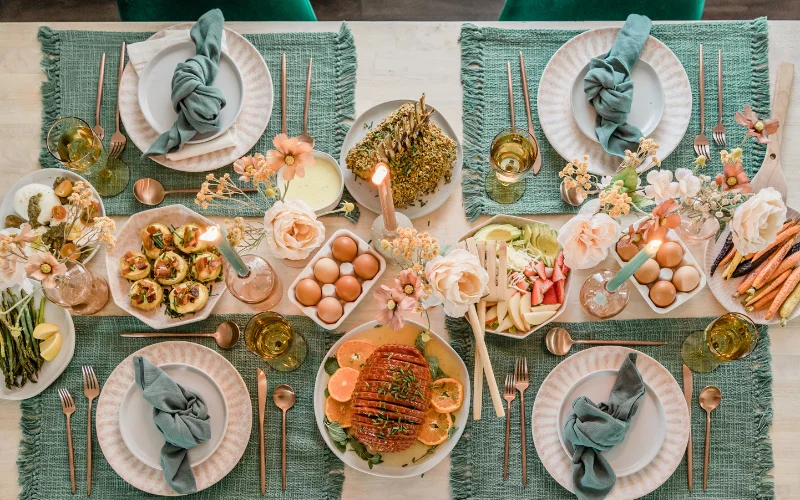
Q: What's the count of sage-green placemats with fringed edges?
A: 4